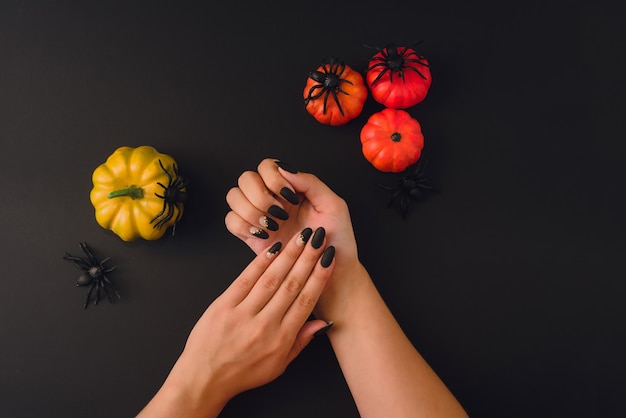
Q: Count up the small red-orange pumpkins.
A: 3